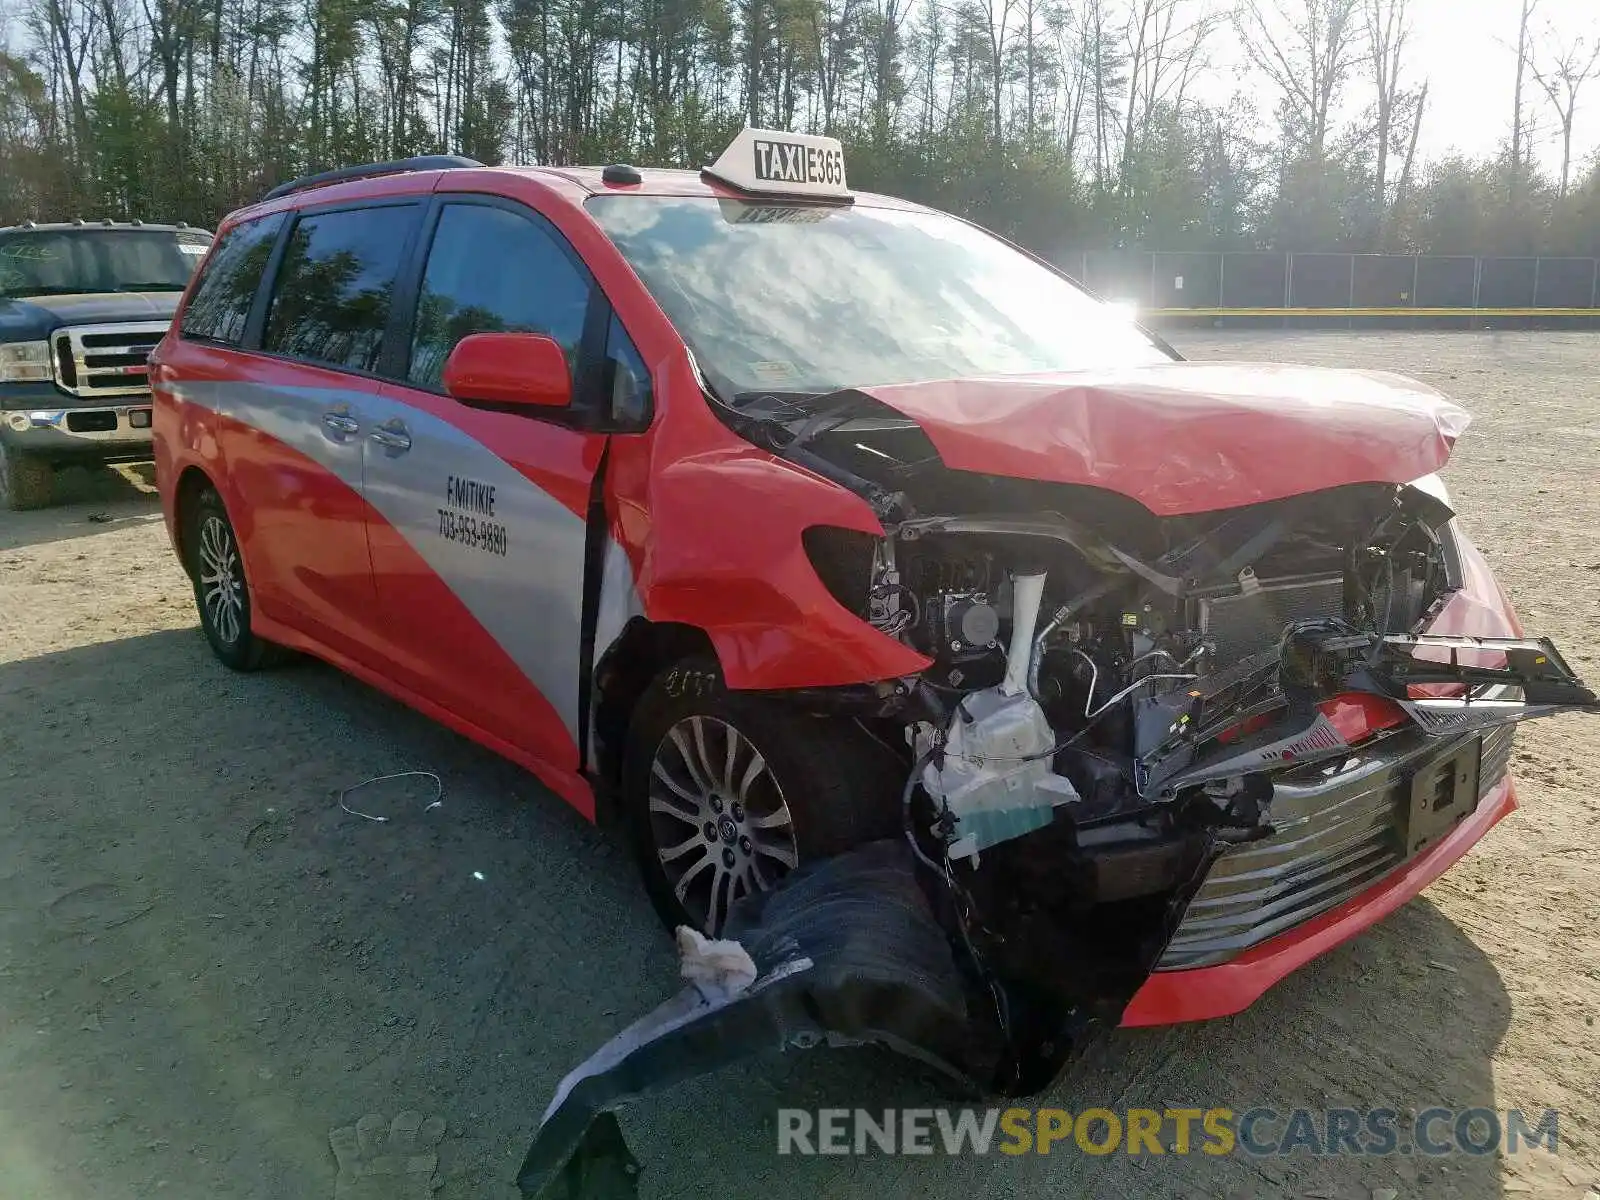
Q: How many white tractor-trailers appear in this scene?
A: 0